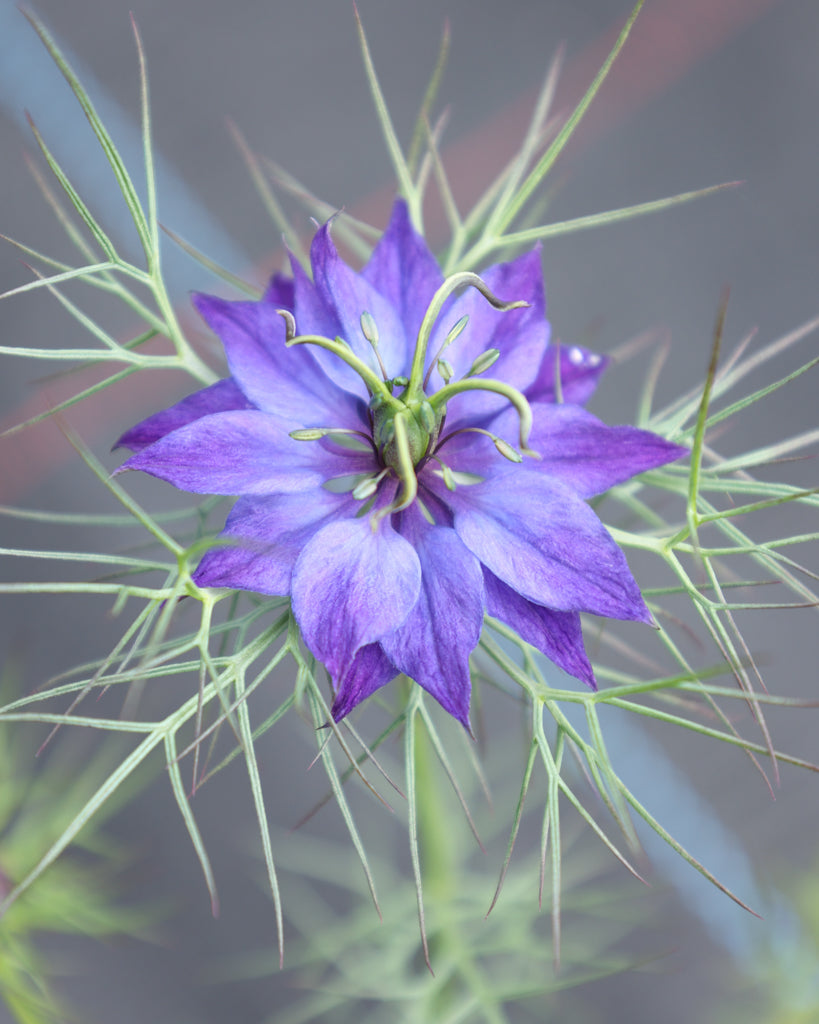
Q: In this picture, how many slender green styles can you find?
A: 4